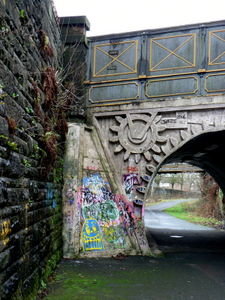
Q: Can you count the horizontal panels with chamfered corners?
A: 3